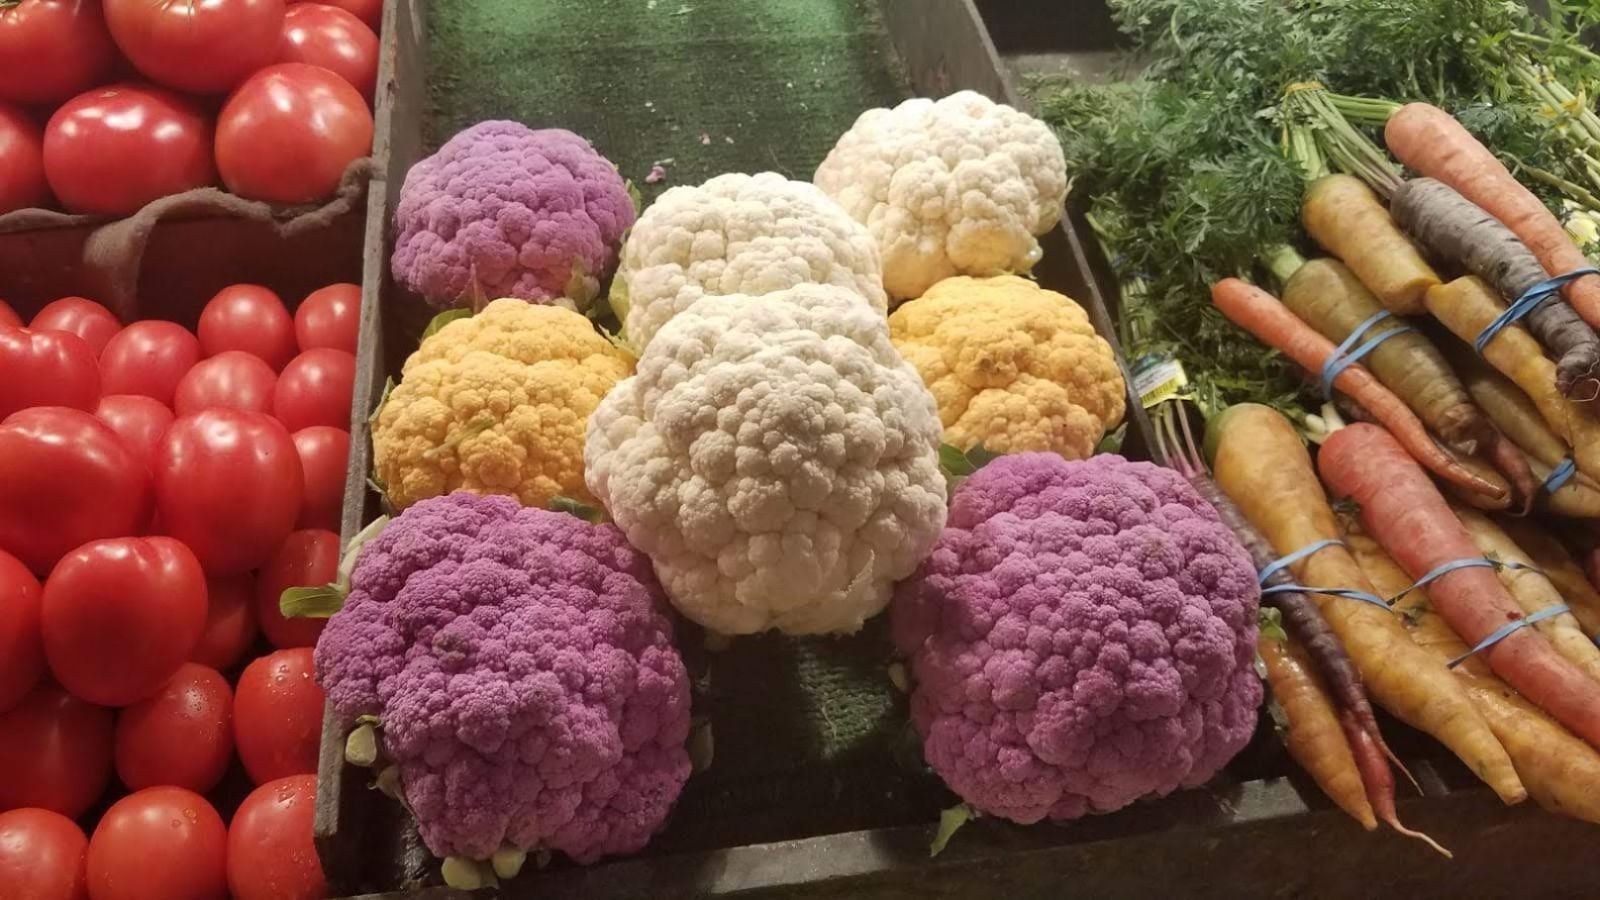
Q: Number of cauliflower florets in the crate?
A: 8